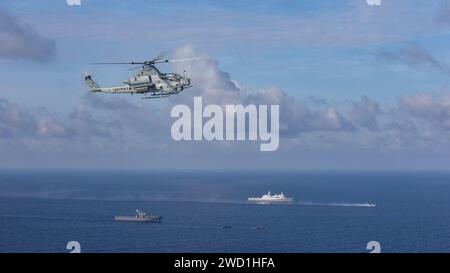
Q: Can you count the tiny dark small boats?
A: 2